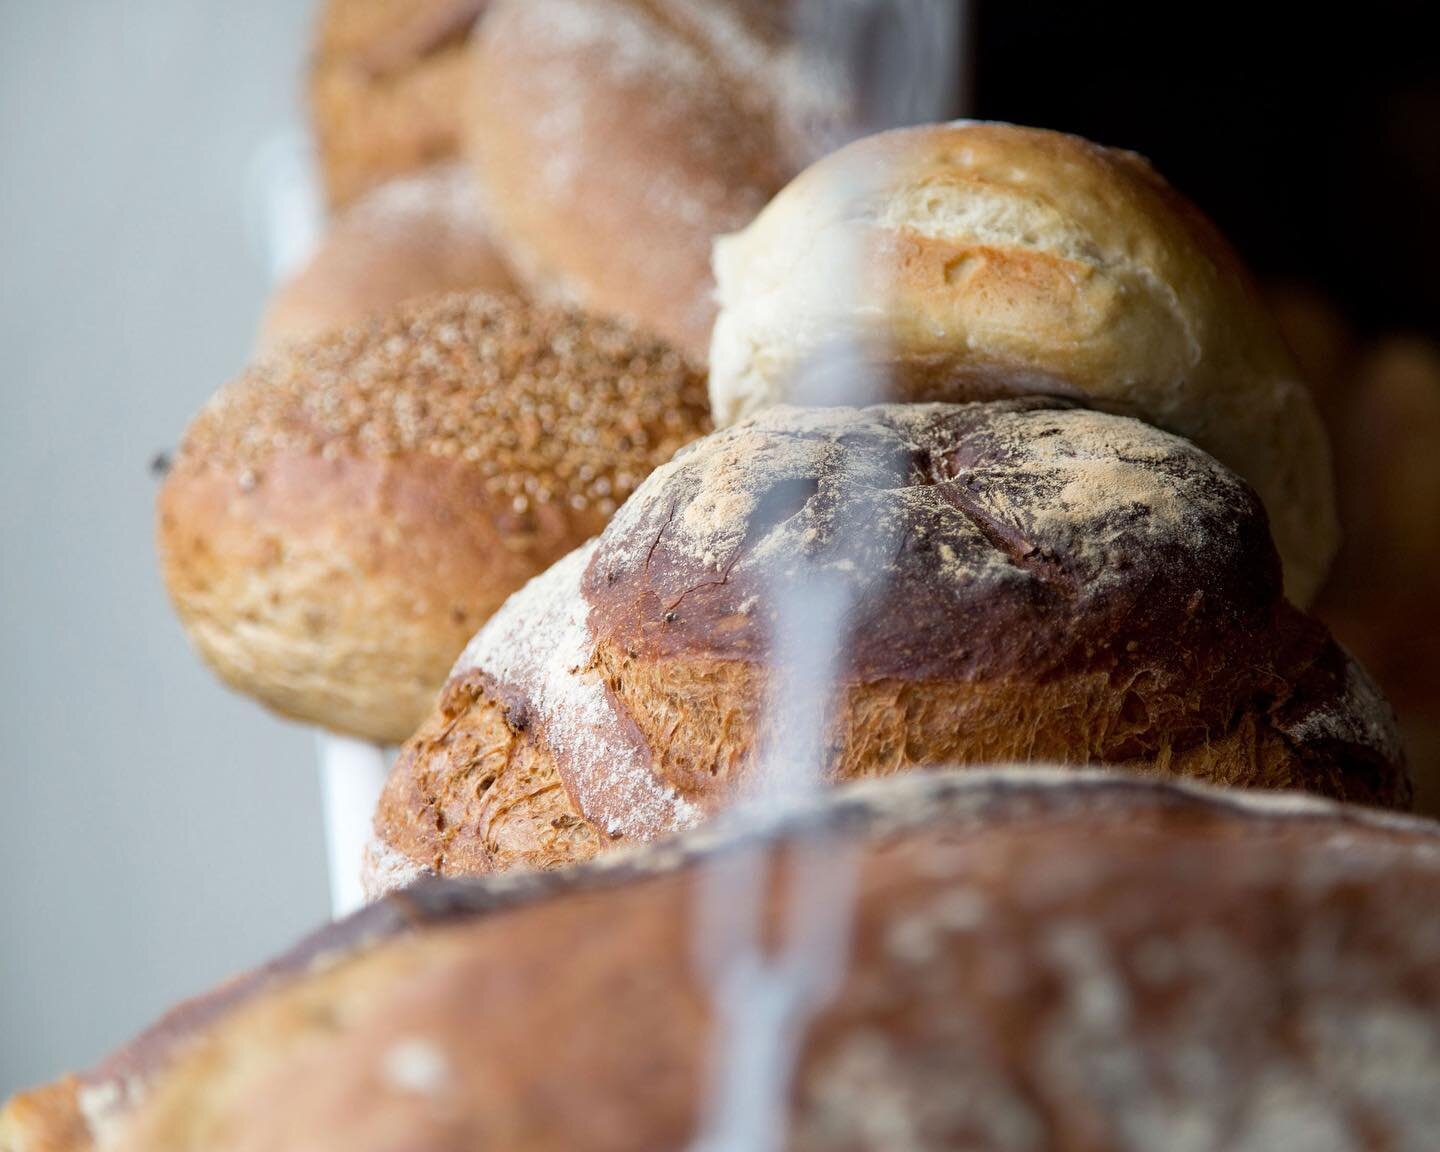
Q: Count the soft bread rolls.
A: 1